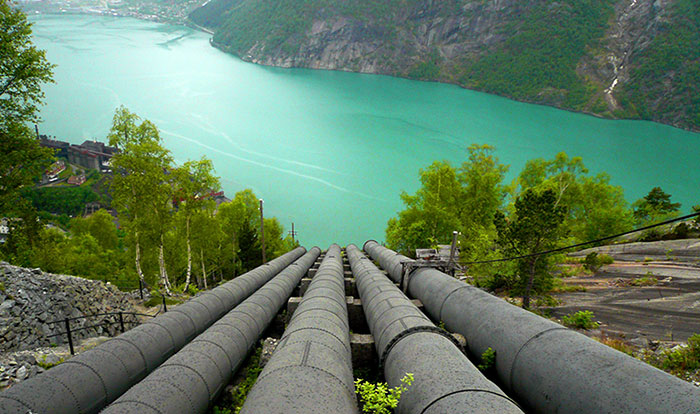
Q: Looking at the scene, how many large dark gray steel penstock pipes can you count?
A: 5